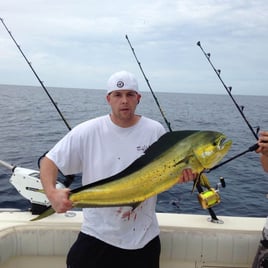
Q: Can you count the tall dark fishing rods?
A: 3